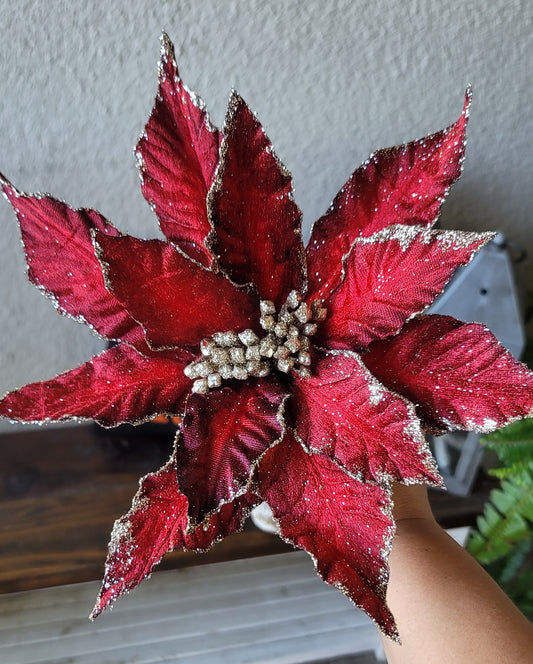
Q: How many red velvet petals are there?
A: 12